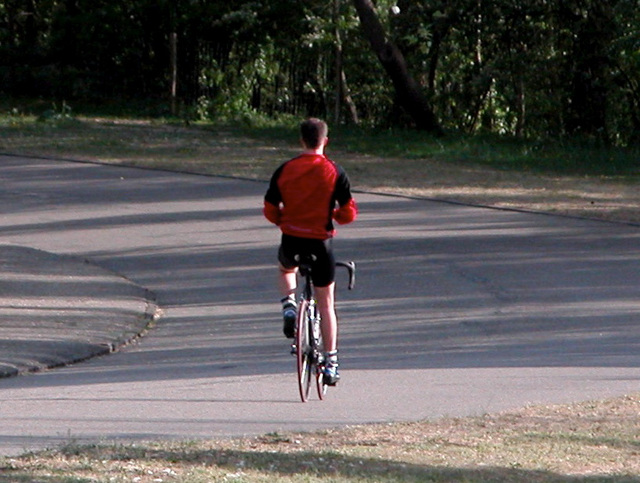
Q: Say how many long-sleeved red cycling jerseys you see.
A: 1